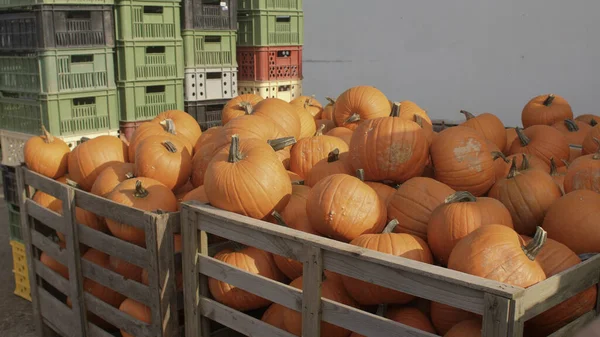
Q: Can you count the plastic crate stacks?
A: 4